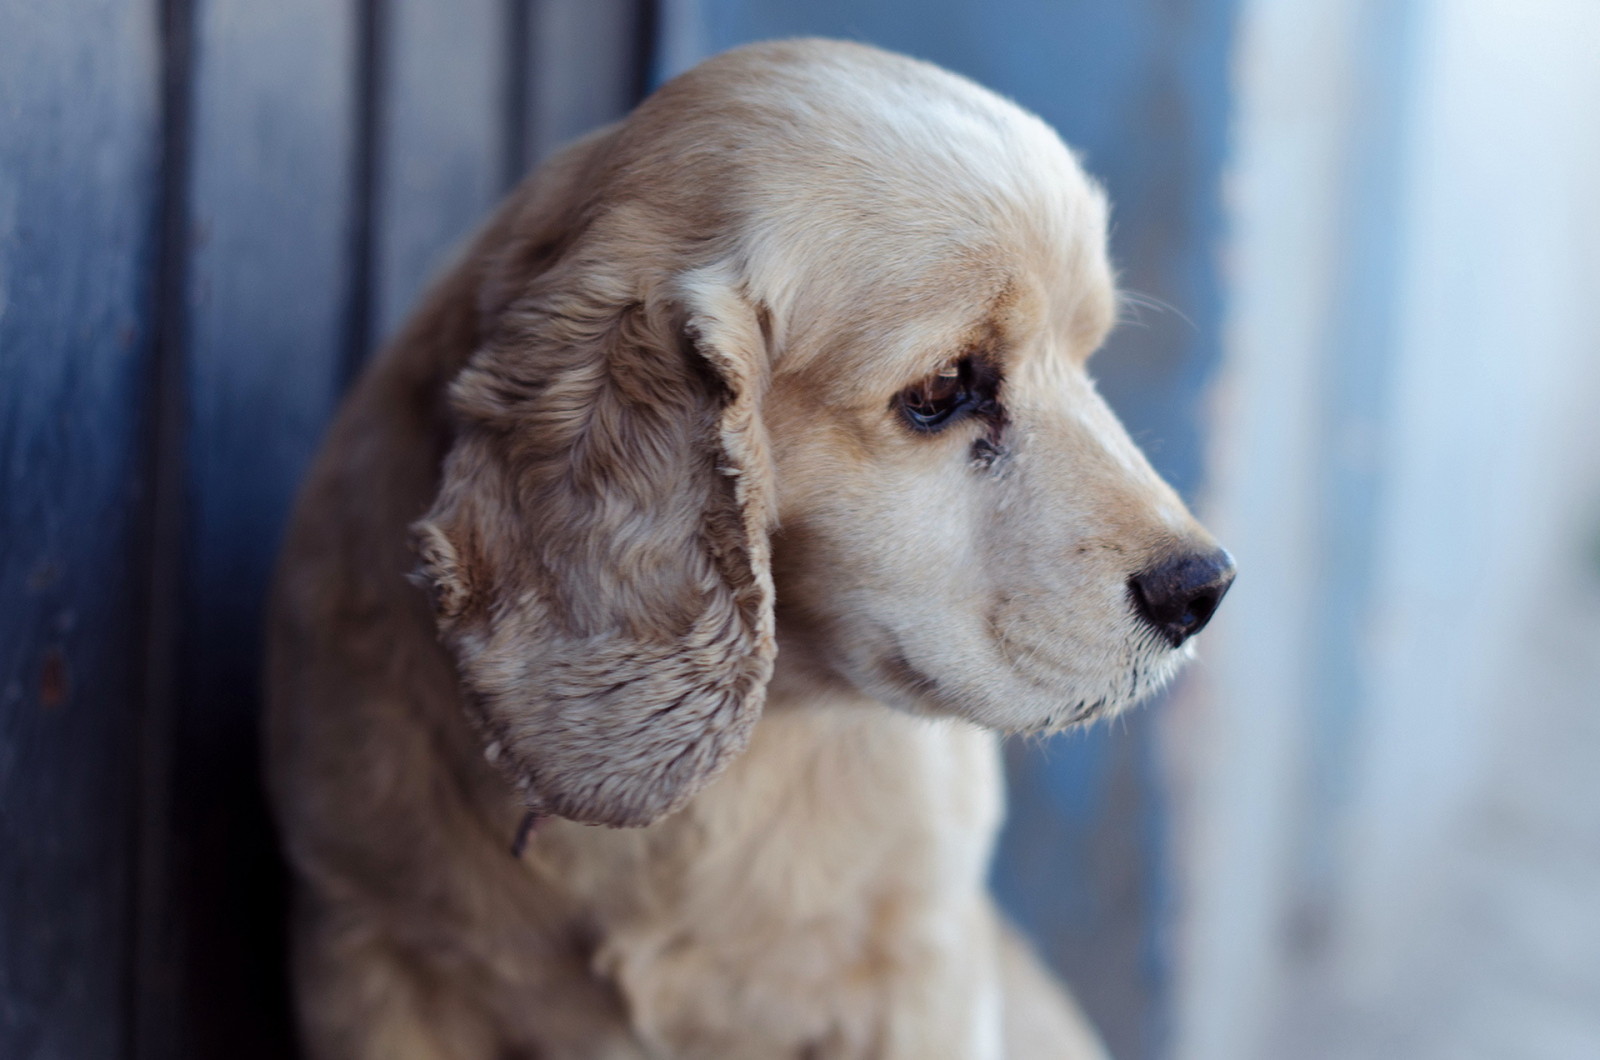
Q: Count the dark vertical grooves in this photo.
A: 4